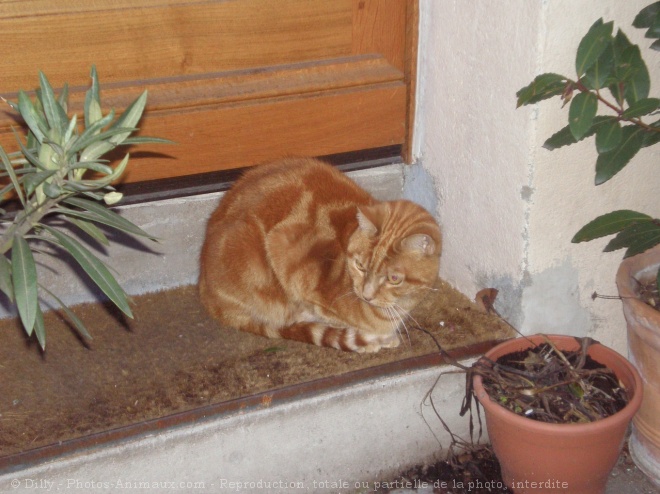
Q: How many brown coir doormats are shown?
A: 1